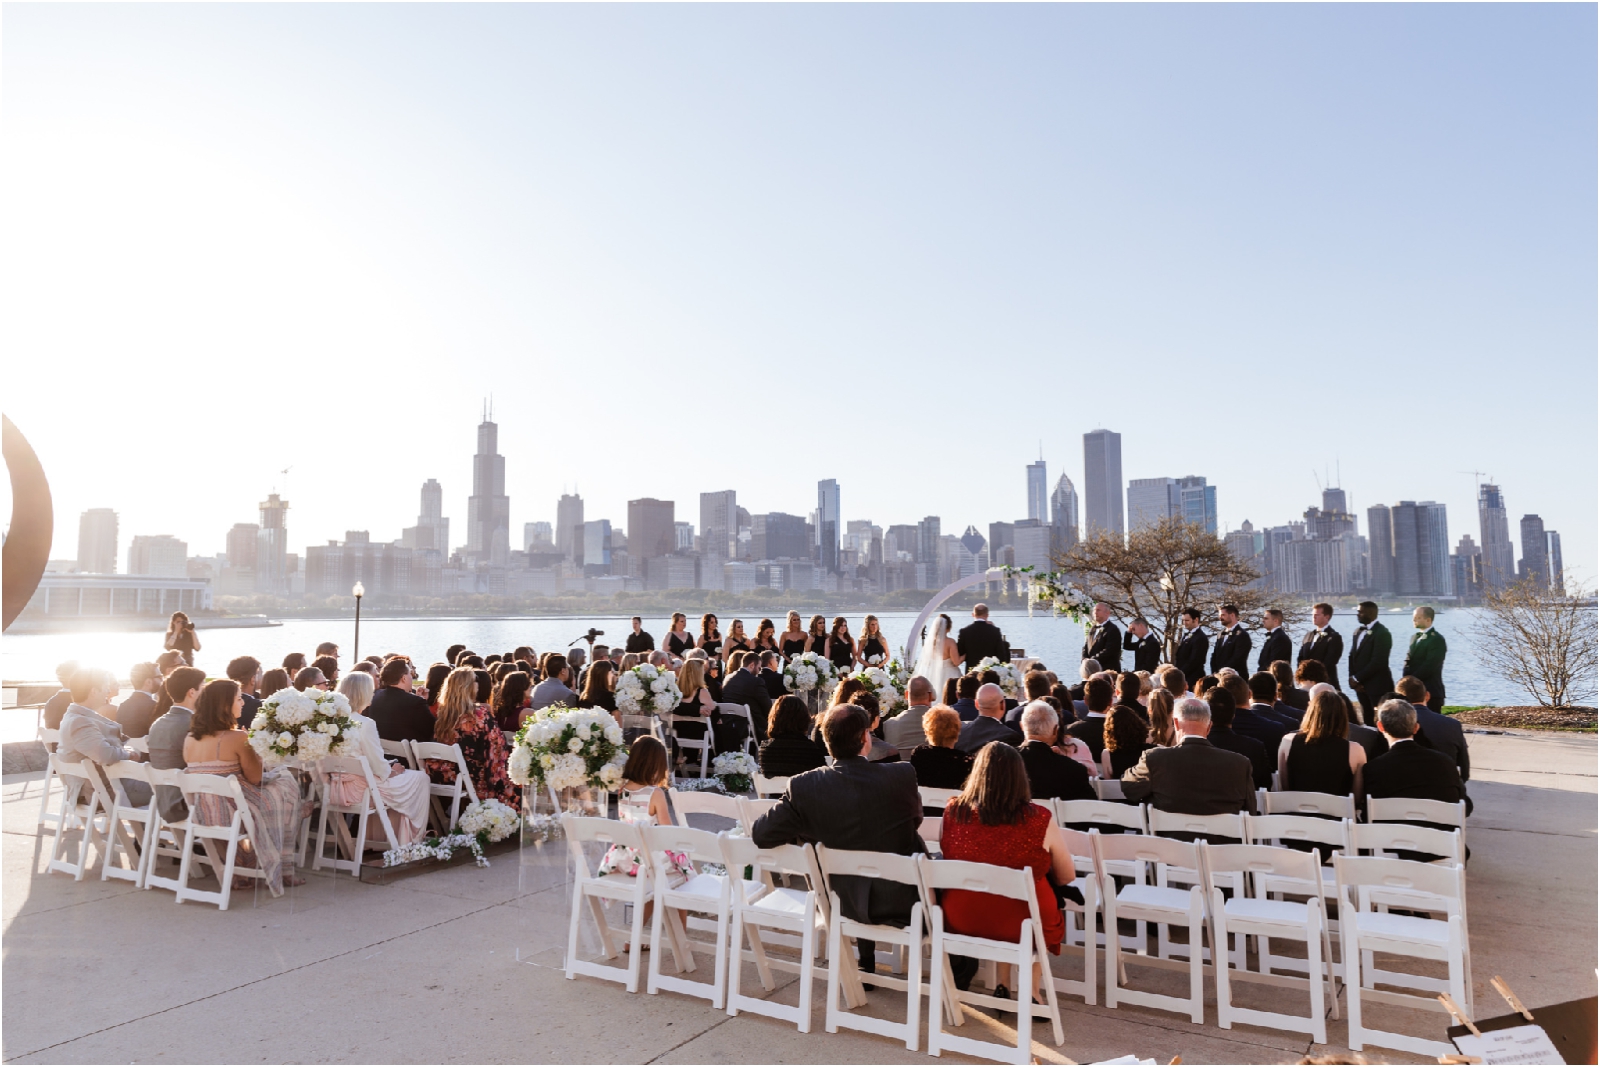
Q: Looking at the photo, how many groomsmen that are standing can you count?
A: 8